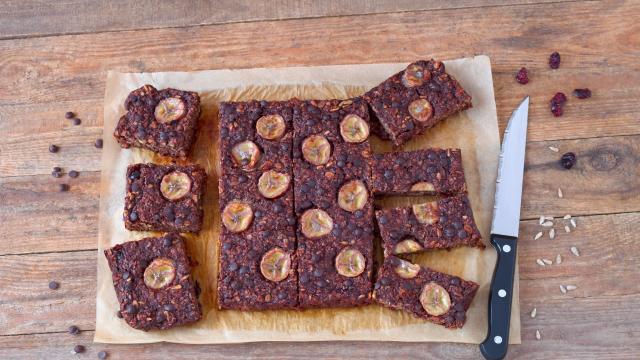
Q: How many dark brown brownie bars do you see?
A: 9